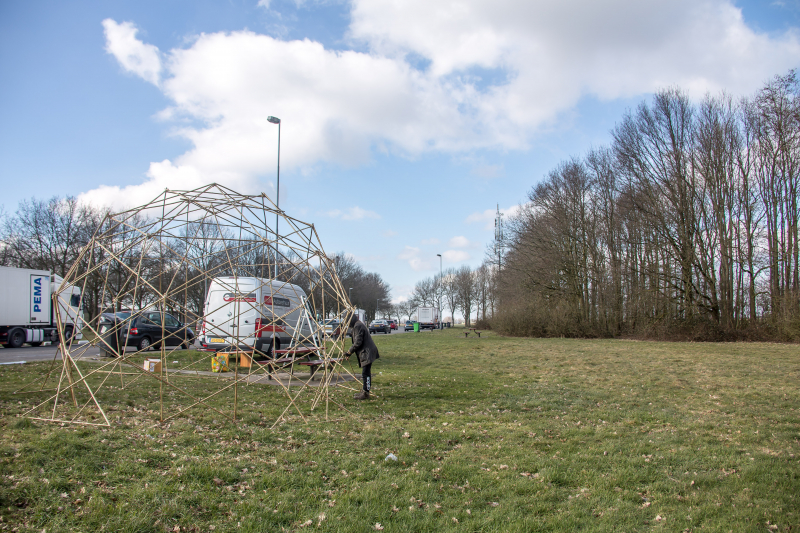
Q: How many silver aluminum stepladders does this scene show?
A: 1